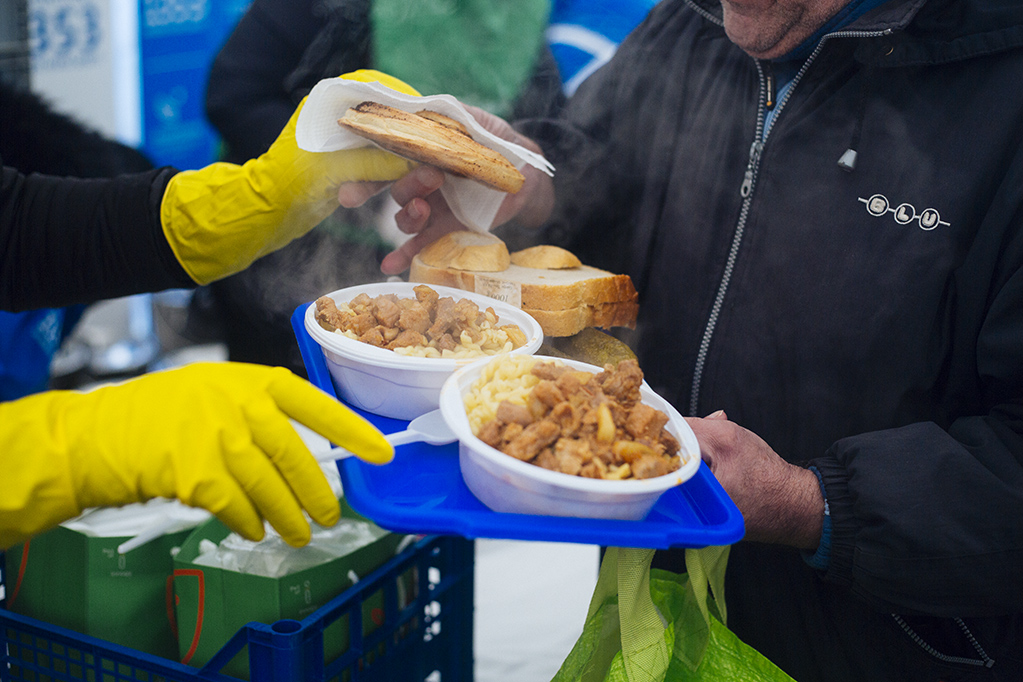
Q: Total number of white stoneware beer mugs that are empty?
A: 0